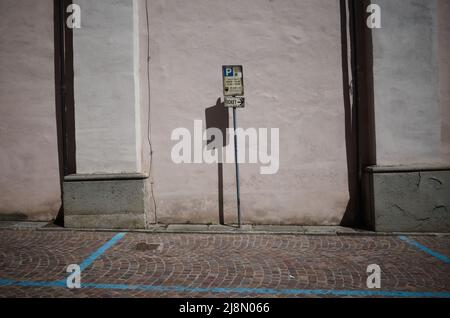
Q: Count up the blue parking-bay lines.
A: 3